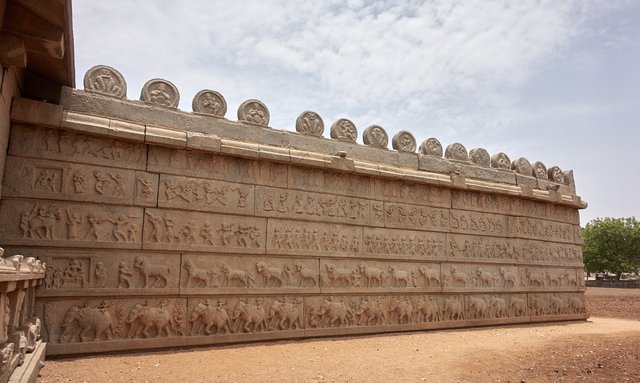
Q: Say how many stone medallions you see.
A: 15